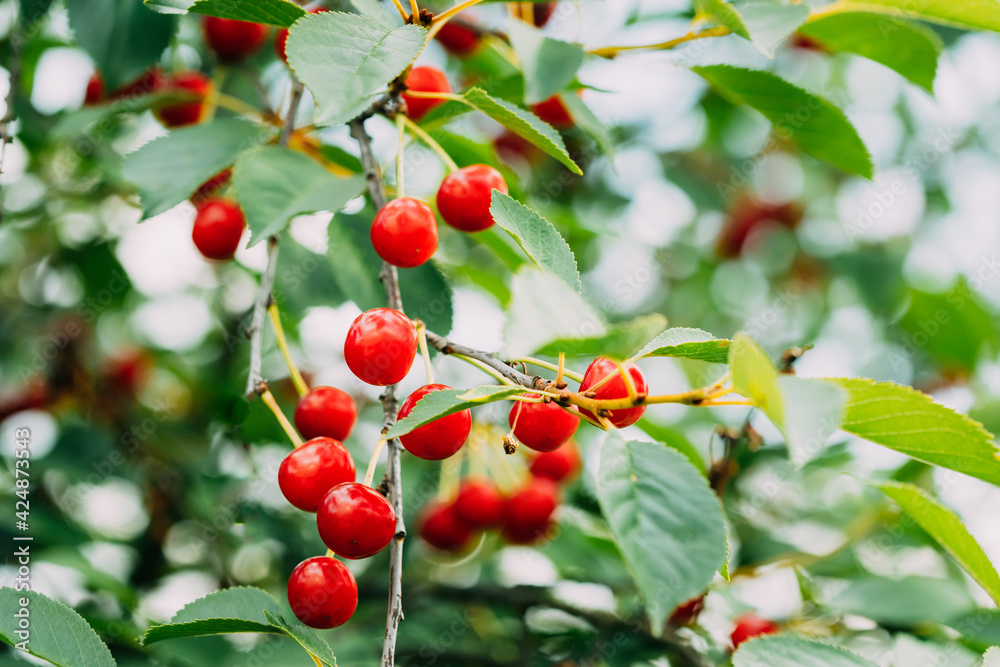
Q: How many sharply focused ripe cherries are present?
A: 10